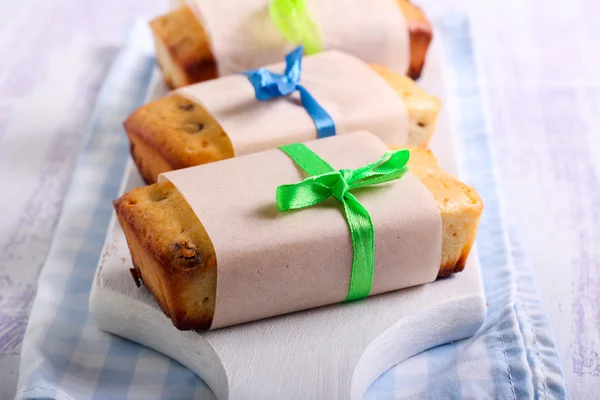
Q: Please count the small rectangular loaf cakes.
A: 3